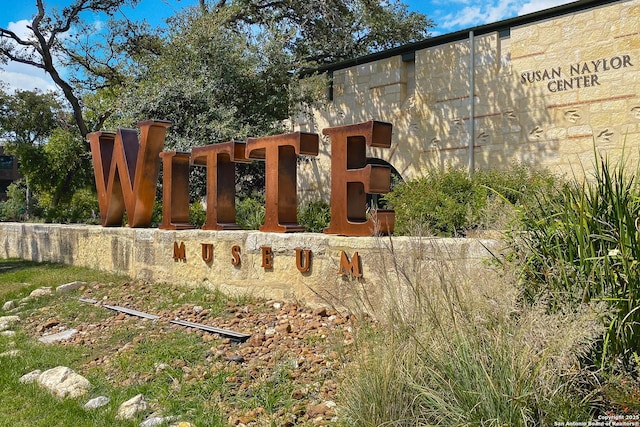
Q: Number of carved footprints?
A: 9